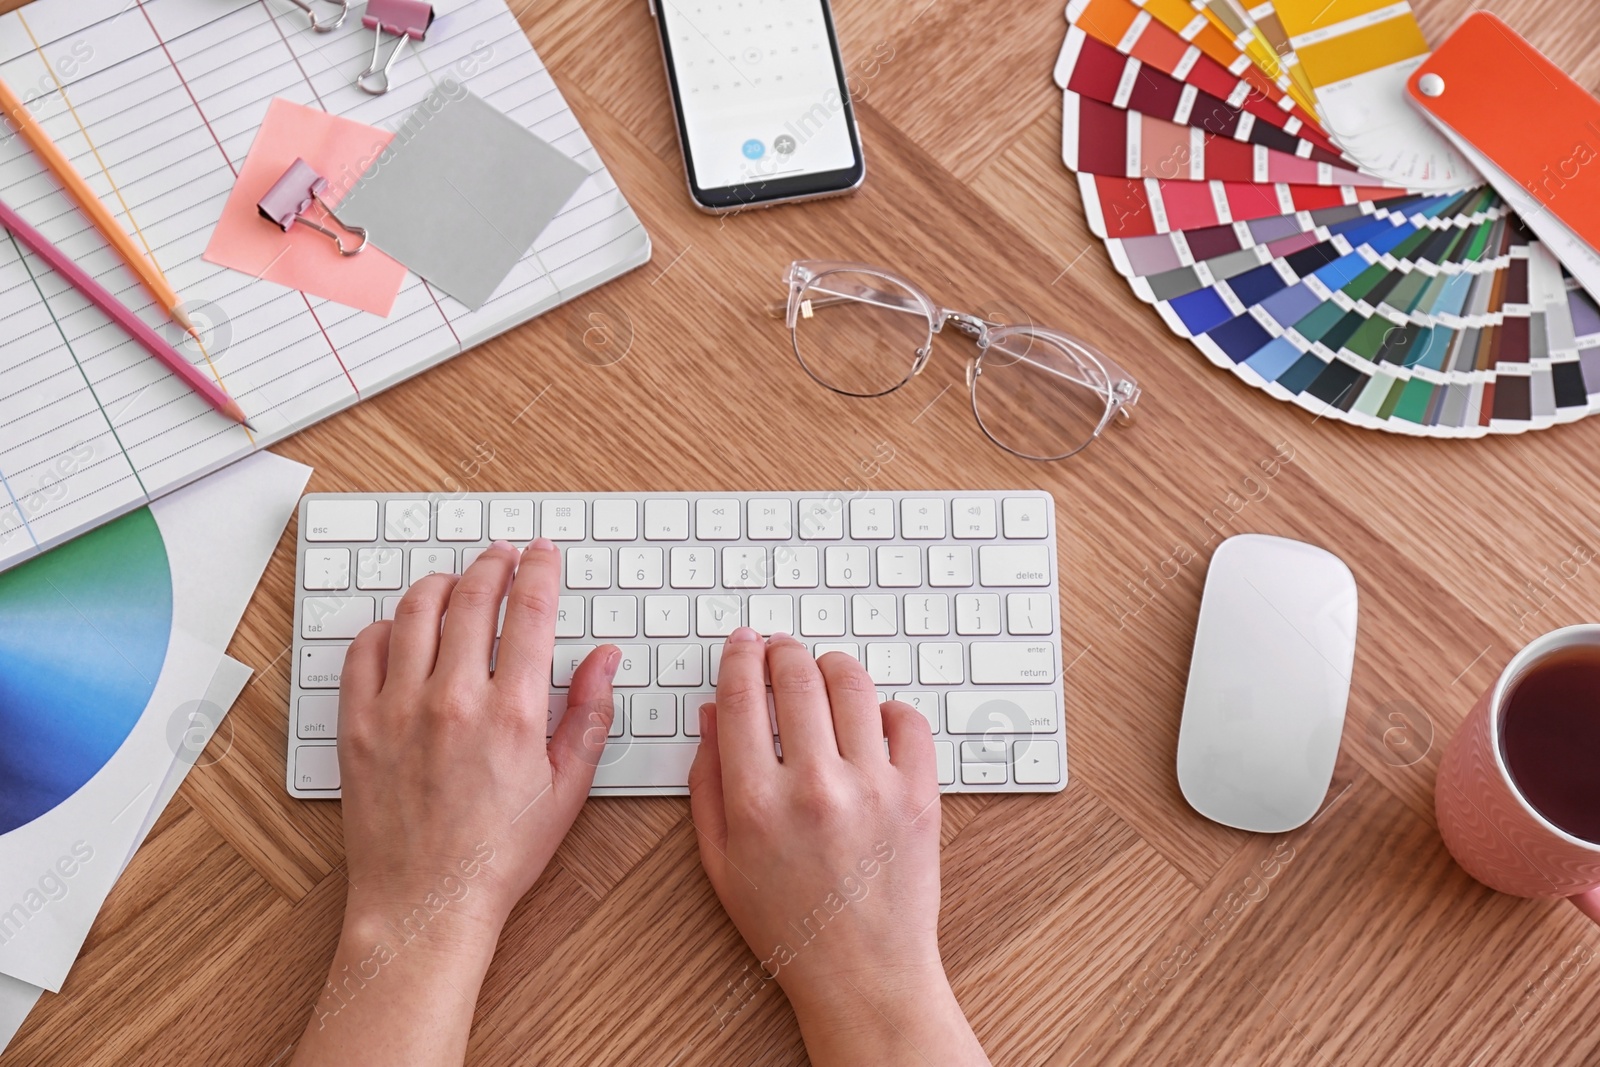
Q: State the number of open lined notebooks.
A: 1